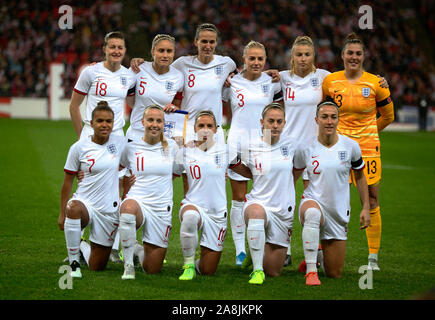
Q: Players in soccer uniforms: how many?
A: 11